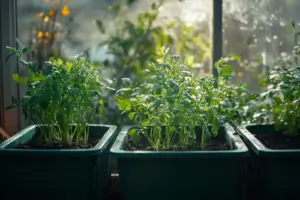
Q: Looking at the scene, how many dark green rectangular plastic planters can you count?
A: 3